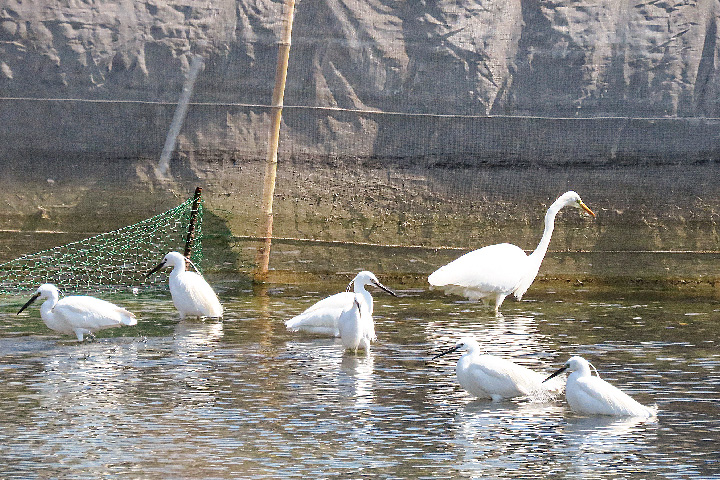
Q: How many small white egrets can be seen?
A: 6